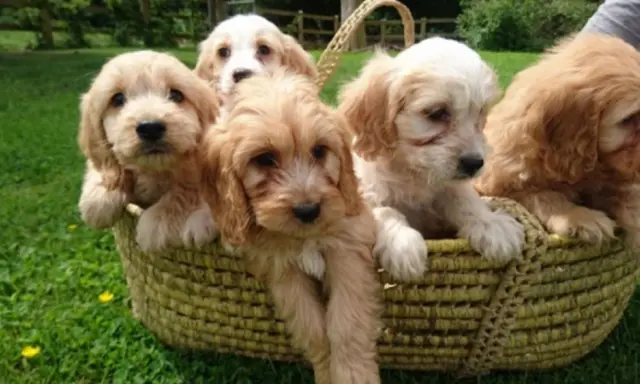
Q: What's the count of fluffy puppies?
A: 5